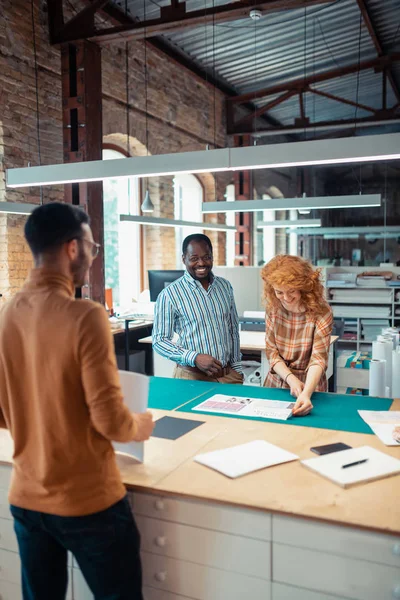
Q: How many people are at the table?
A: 3